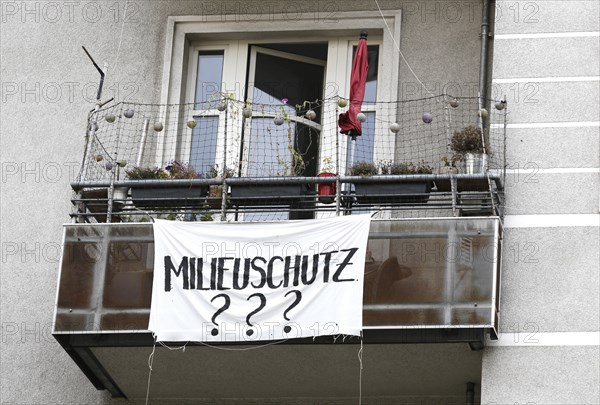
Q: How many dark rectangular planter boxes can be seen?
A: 3